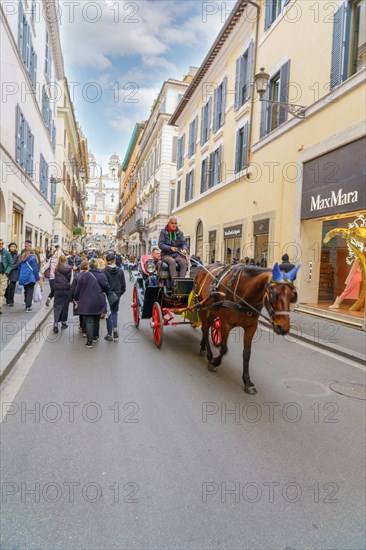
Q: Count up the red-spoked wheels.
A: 3